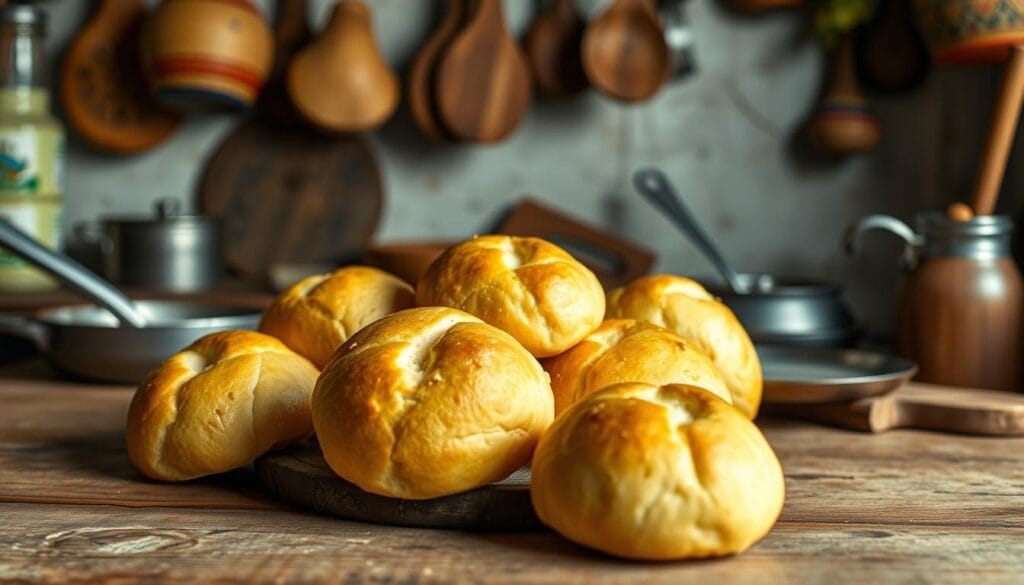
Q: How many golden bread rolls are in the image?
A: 7